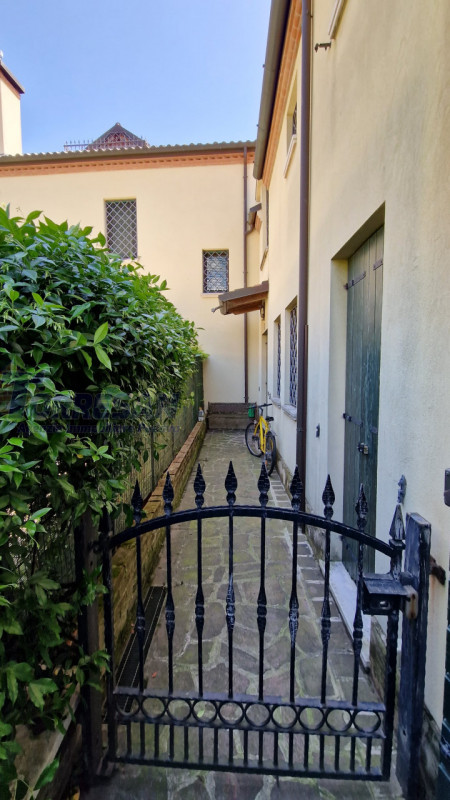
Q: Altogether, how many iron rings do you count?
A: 10